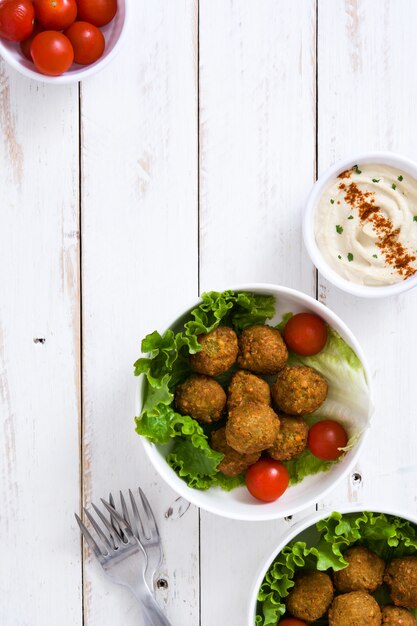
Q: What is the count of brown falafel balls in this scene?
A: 13